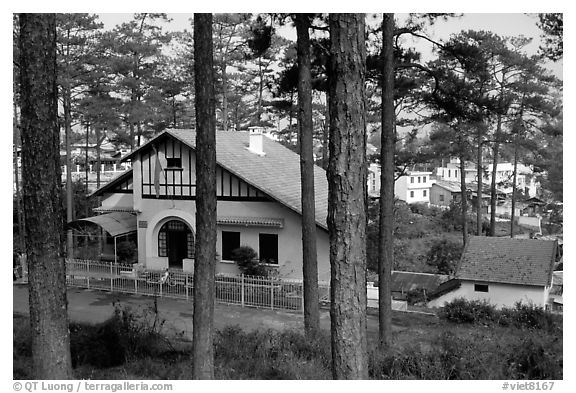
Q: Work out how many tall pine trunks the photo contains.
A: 5